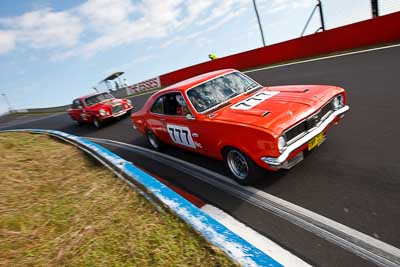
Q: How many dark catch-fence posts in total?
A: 2